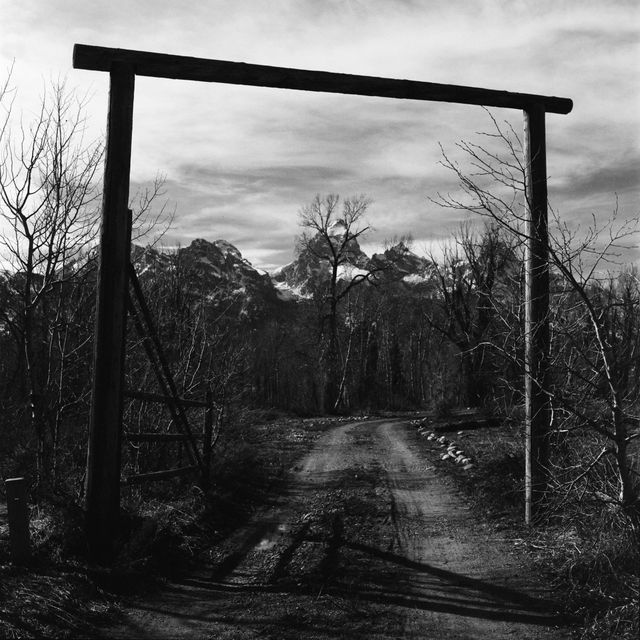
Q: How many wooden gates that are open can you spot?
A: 1